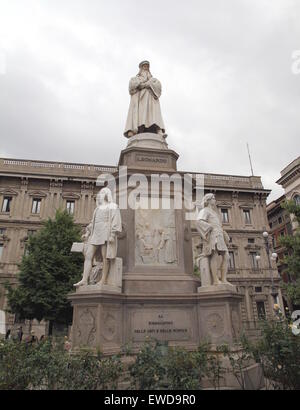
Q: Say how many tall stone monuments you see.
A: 1